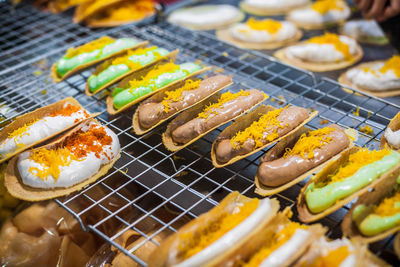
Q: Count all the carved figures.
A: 0